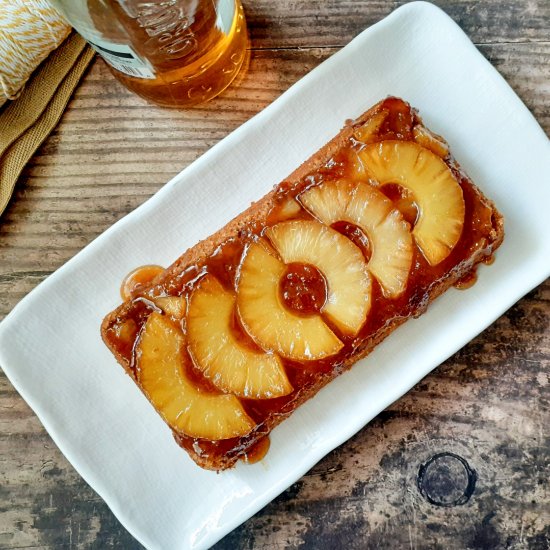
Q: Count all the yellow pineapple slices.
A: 6